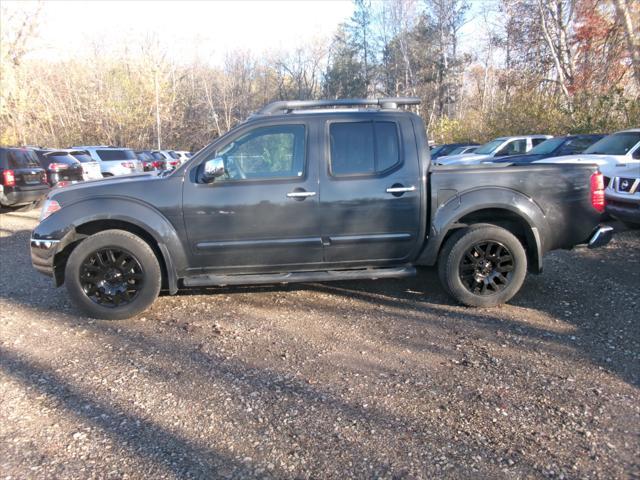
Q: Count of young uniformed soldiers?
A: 0